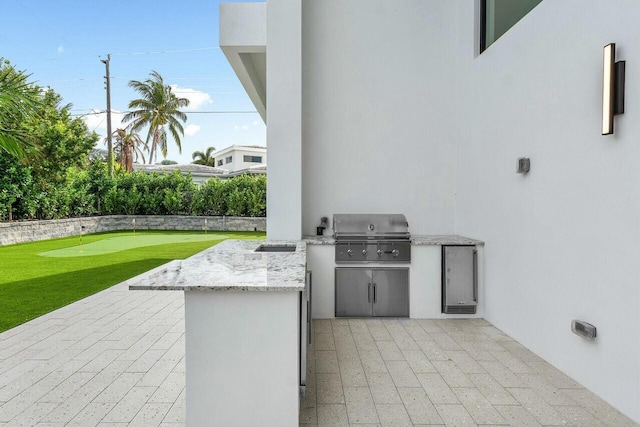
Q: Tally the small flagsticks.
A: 3